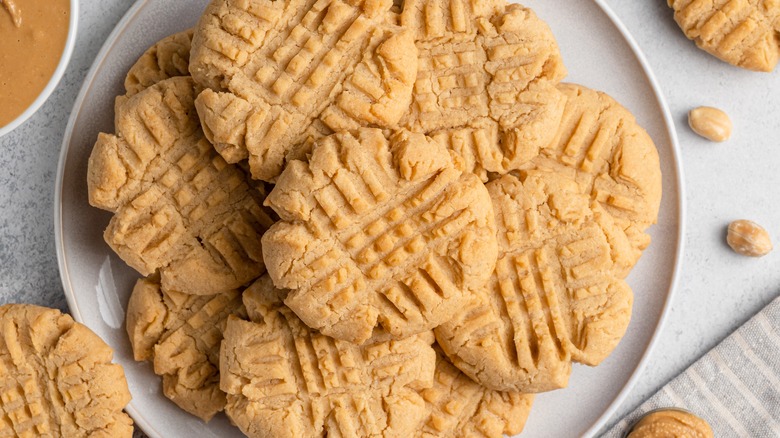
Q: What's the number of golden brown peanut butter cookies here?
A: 12